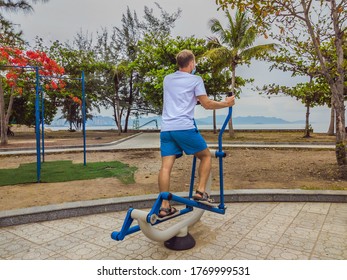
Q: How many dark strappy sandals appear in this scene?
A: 2